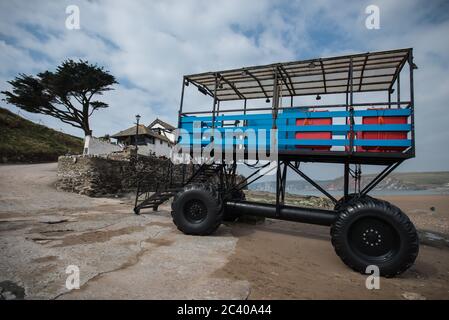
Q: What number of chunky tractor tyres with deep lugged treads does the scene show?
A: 4